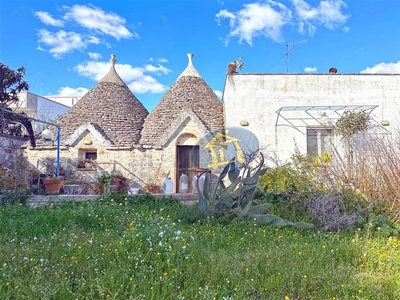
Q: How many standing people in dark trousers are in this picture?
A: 0